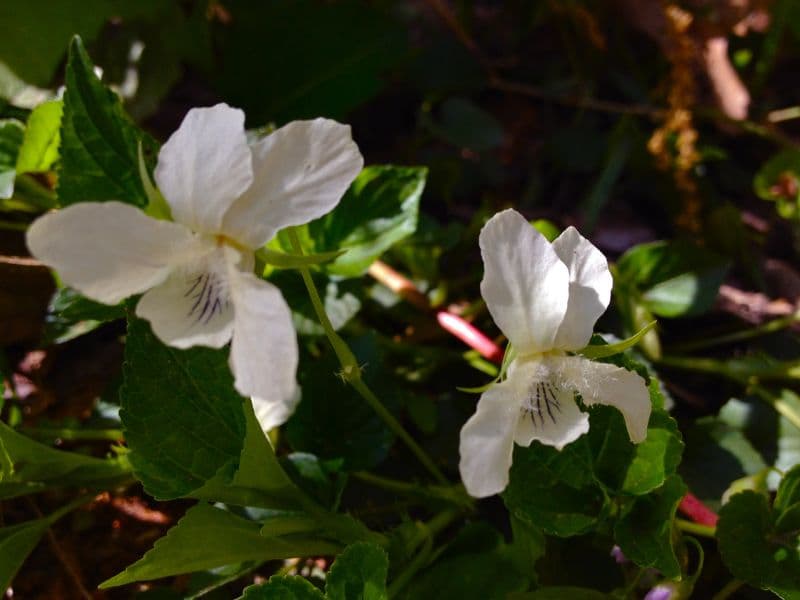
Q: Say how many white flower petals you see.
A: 10